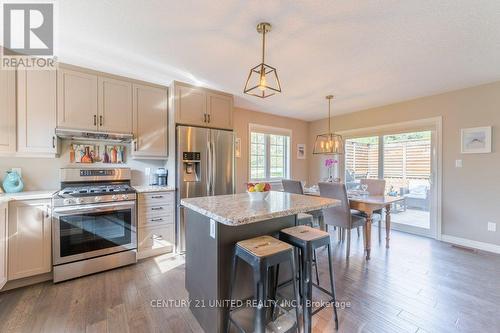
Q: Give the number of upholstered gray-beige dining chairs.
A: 3